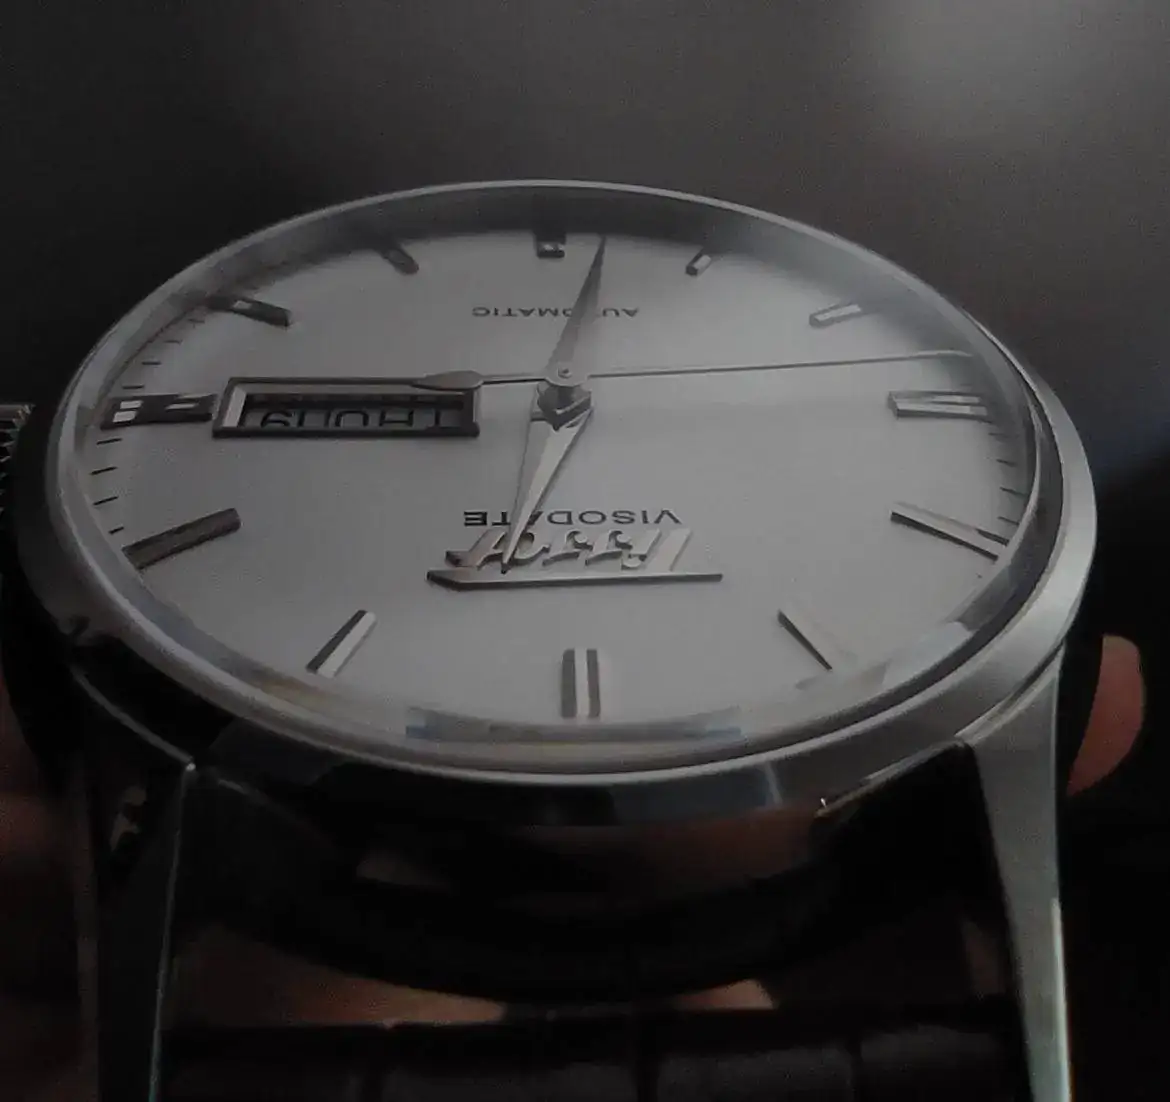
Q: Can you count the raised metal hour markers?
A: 12